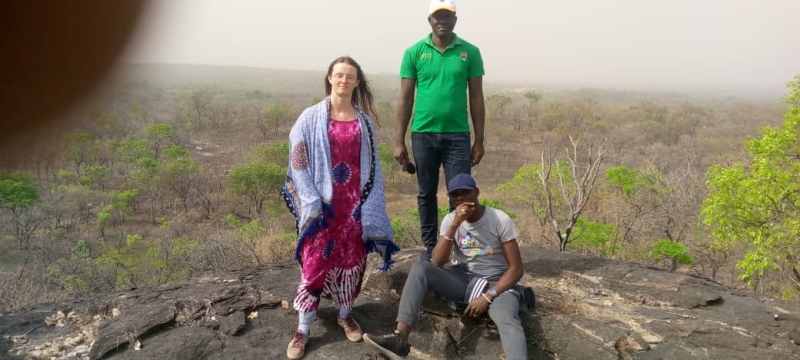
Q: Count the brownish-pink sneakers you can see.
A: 2